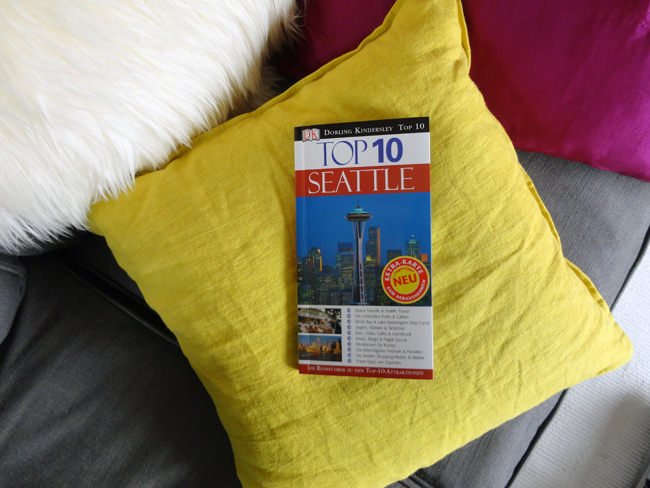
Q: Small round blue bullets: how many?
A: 10